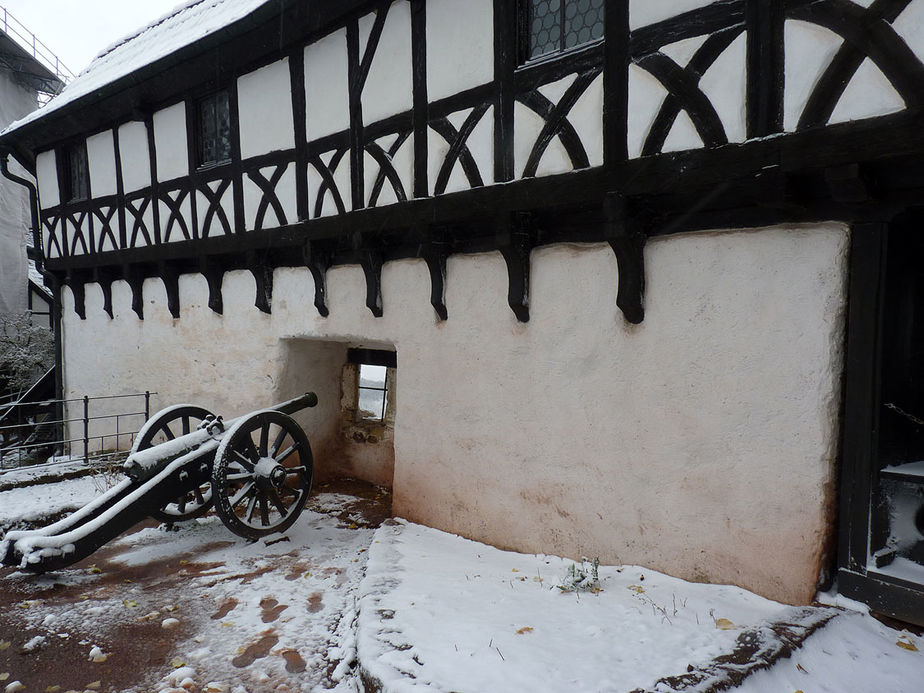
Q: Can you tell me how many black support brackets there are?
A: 11